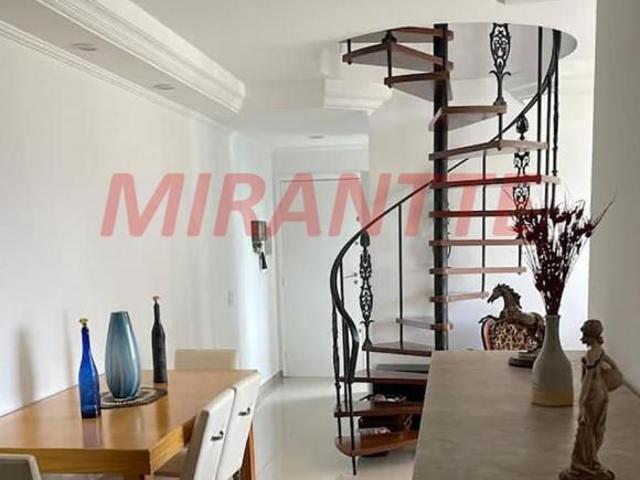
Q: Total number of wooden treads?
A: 15